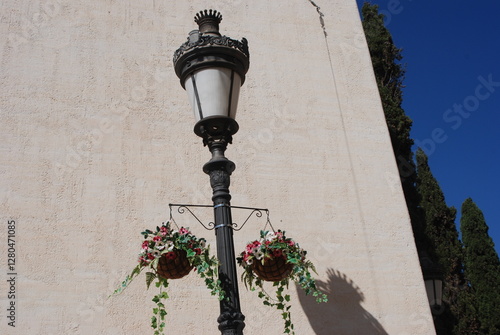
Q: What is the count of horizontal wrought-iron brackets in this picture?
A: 2